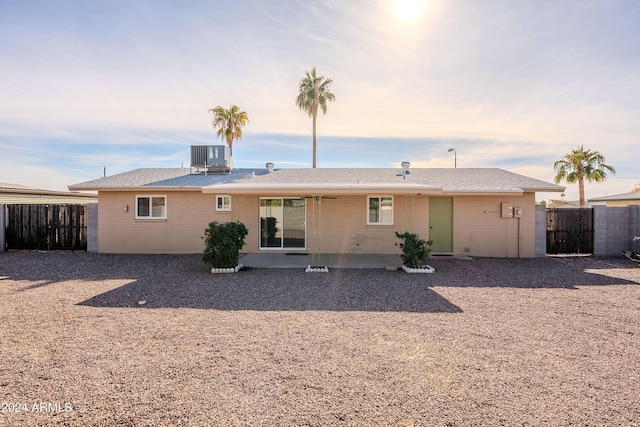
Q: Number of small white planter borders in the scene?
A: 3